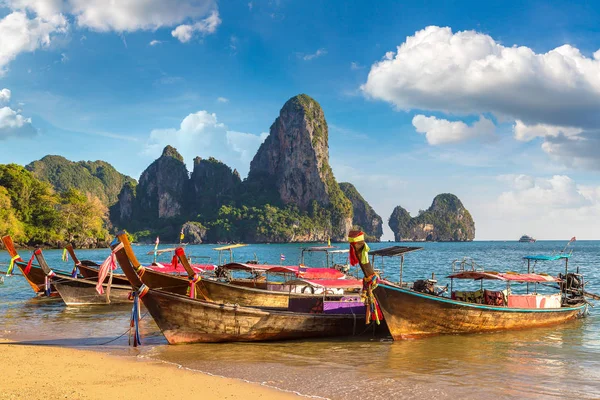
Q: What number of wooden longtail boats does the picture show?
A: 7